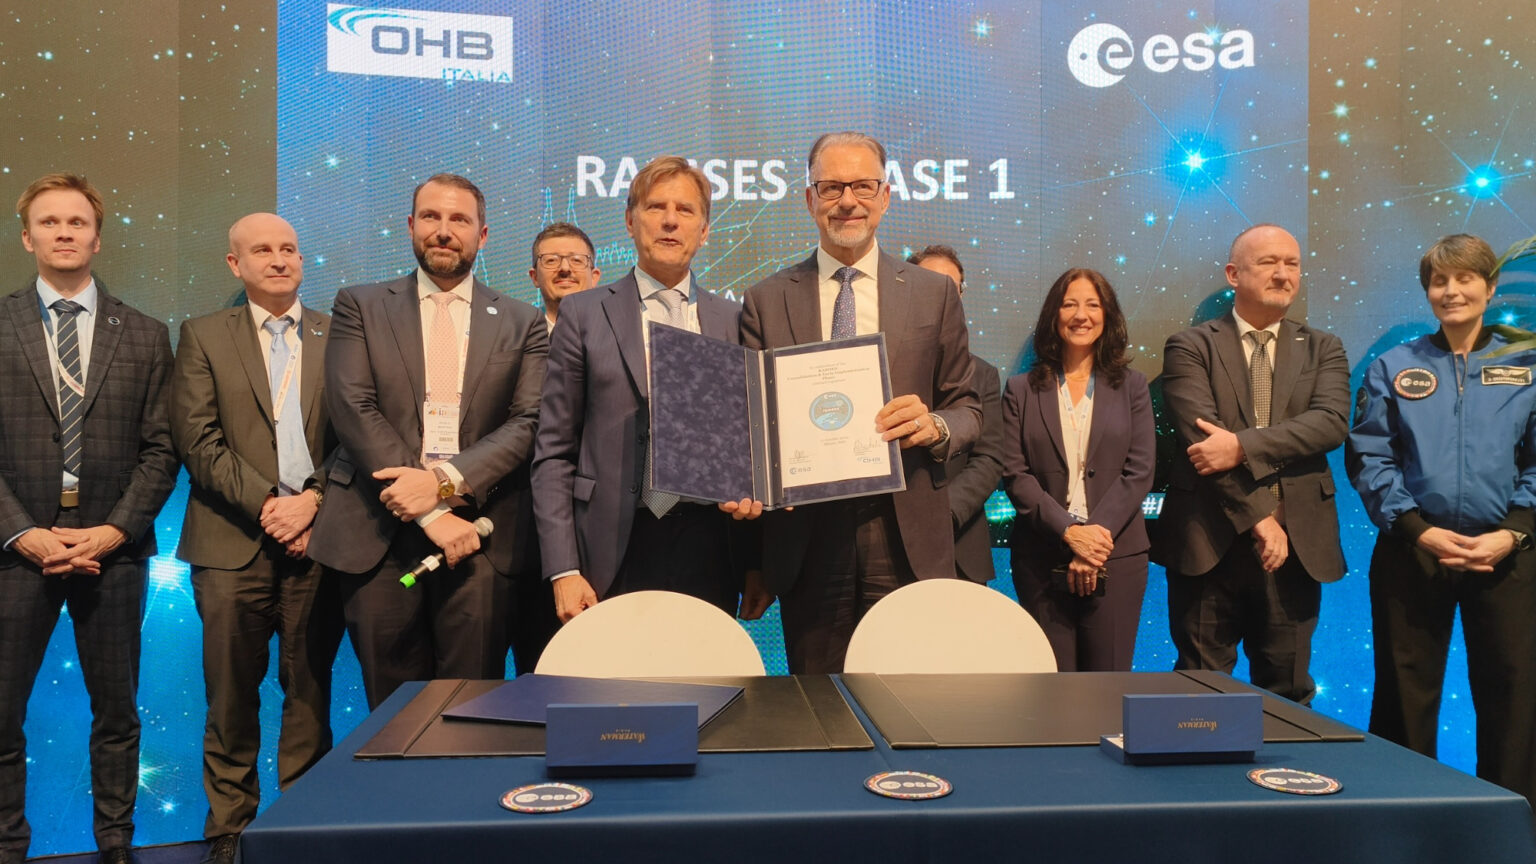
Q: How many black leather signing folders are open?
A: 2